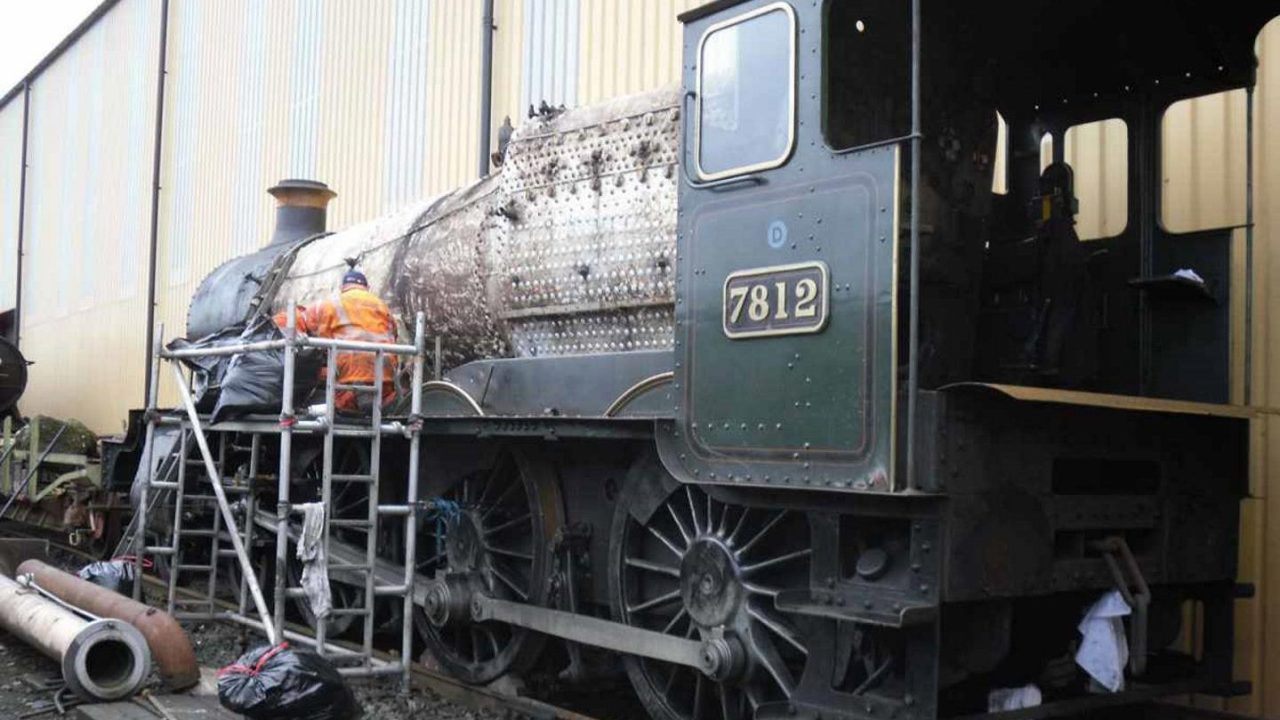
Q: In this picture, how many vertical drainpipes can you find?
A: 3